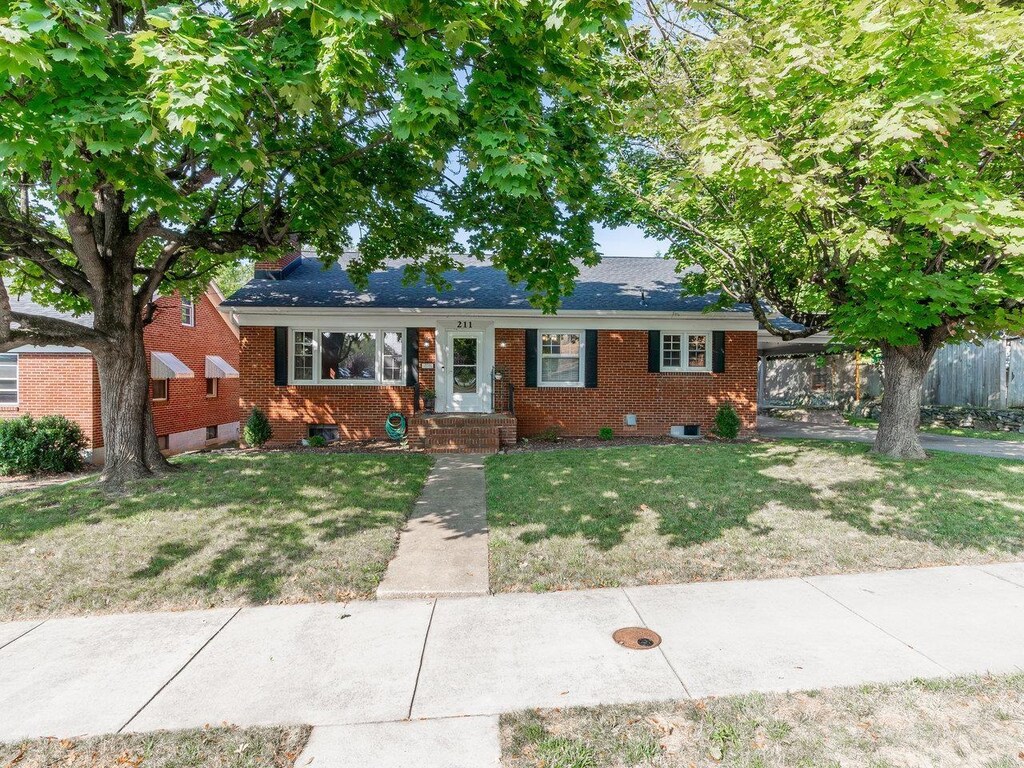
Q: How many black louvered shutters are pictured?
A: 6